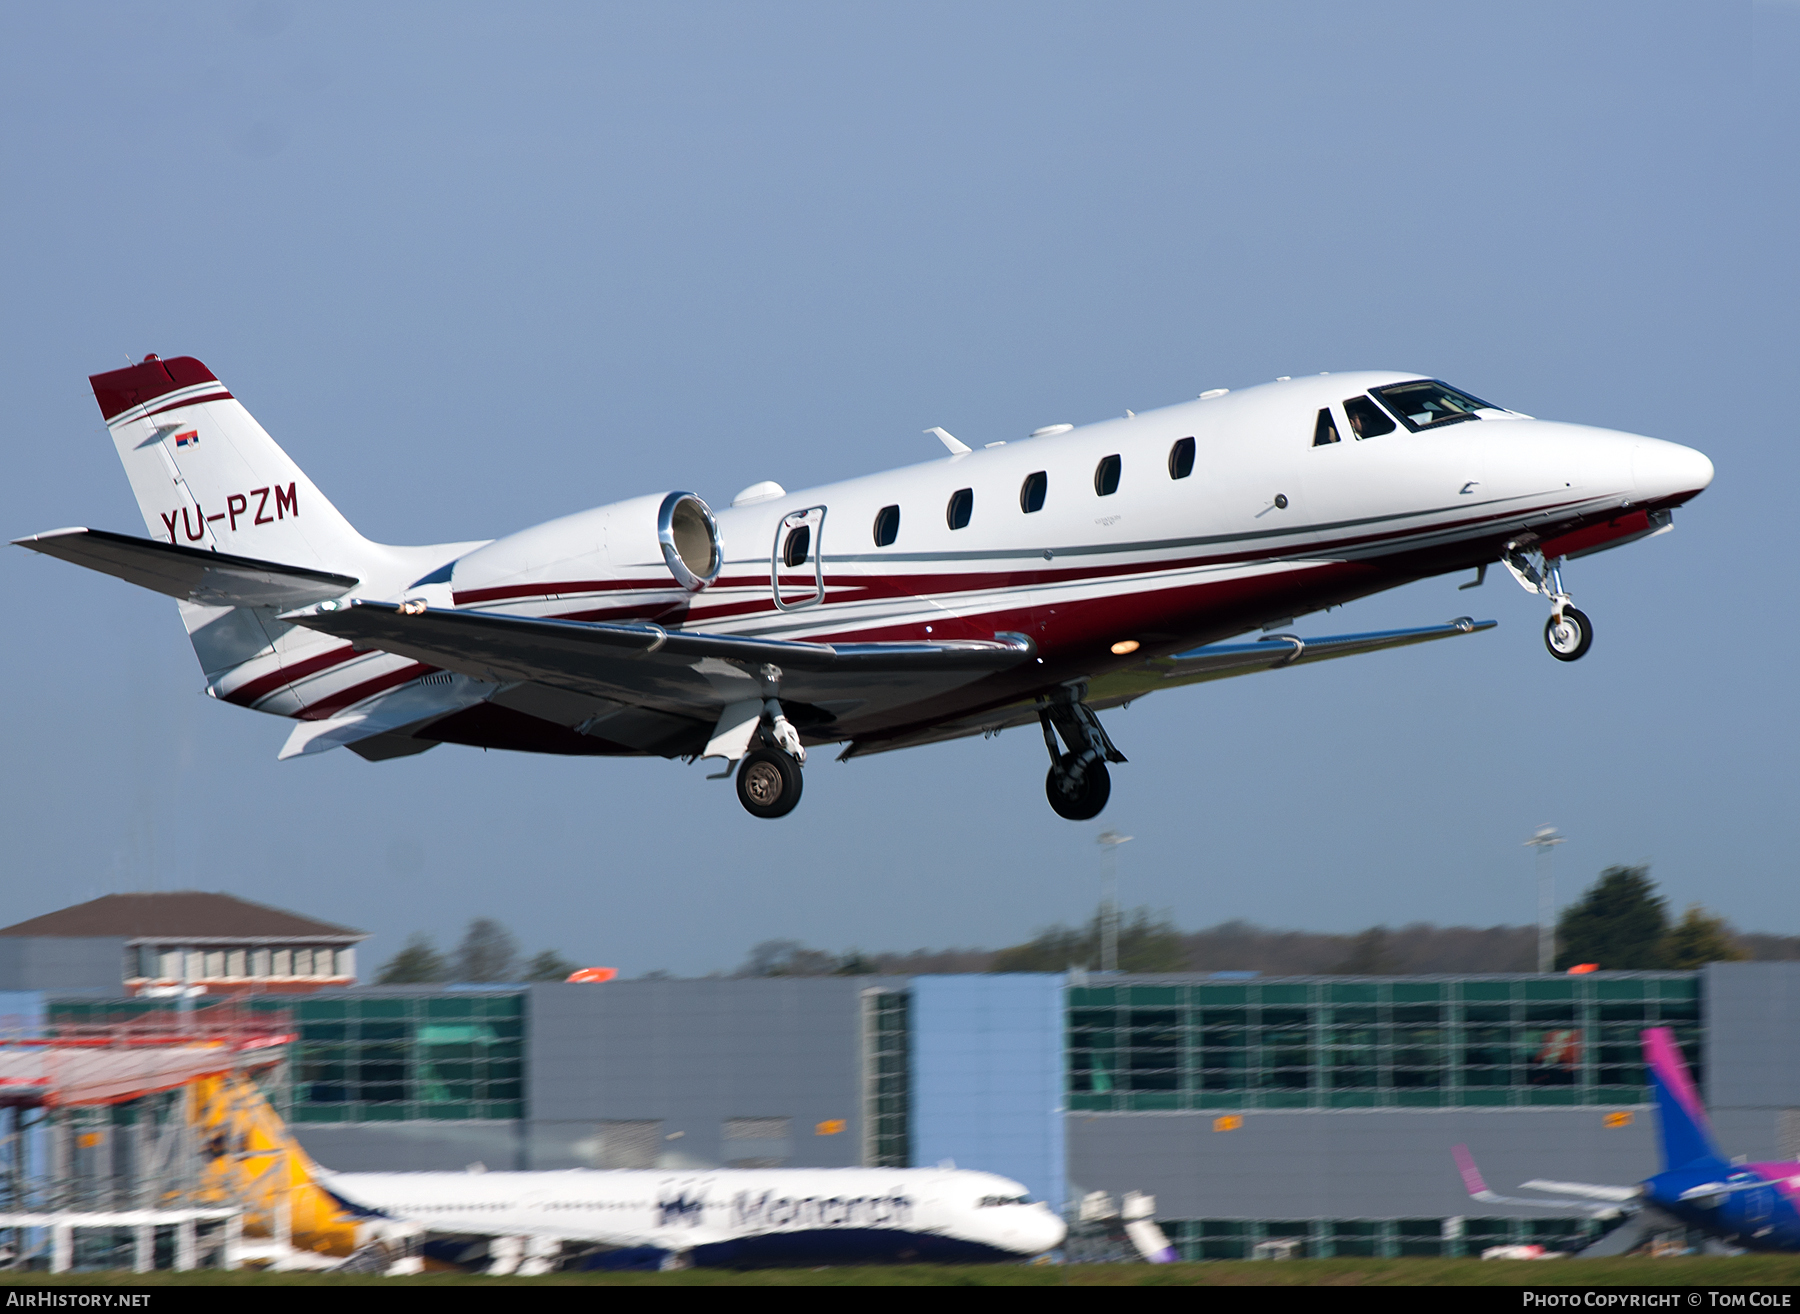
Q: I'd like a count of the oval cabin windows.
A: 6